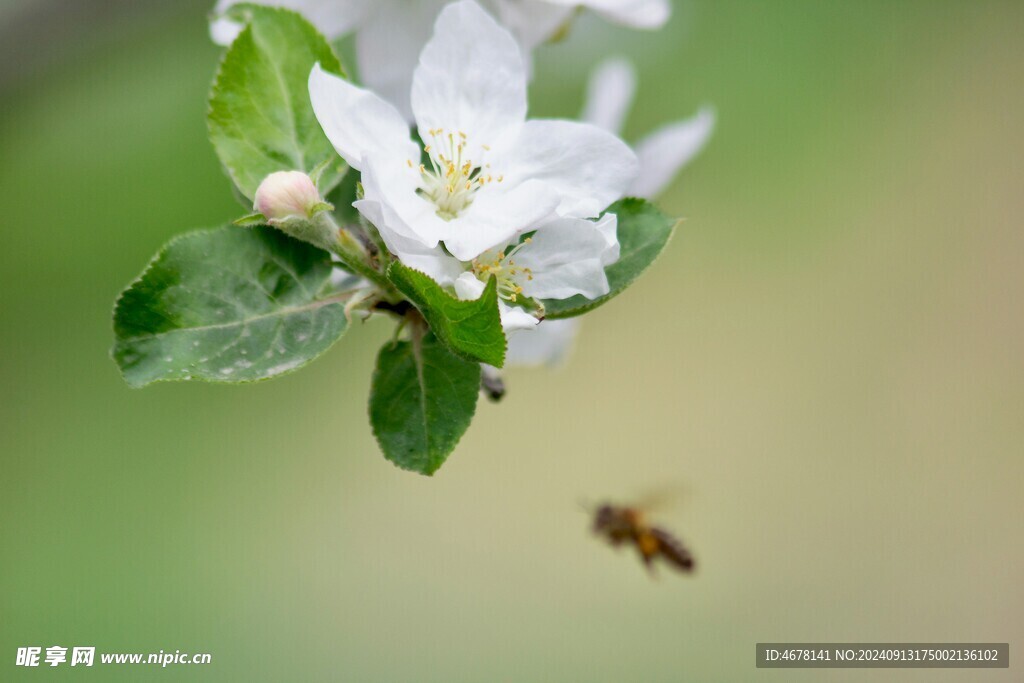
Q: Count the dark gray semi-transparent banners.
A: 1